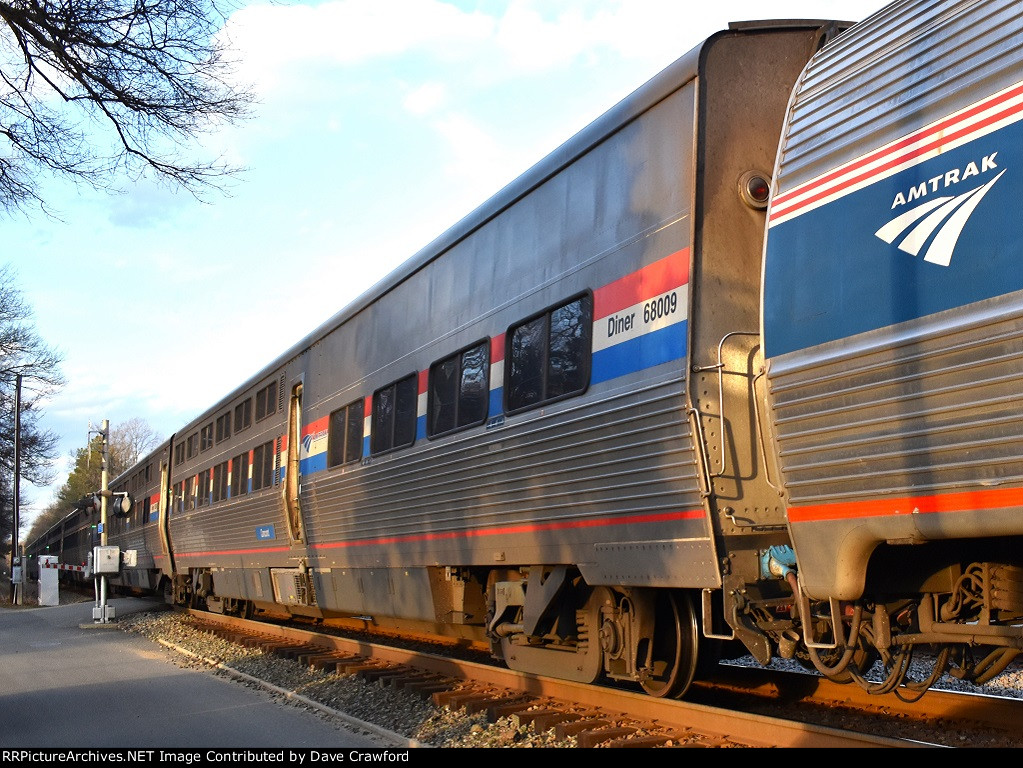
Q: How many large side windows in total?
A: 4